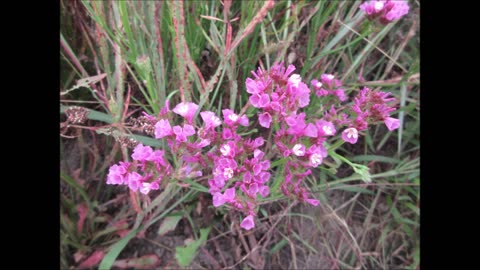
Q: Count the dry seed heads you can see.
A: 3